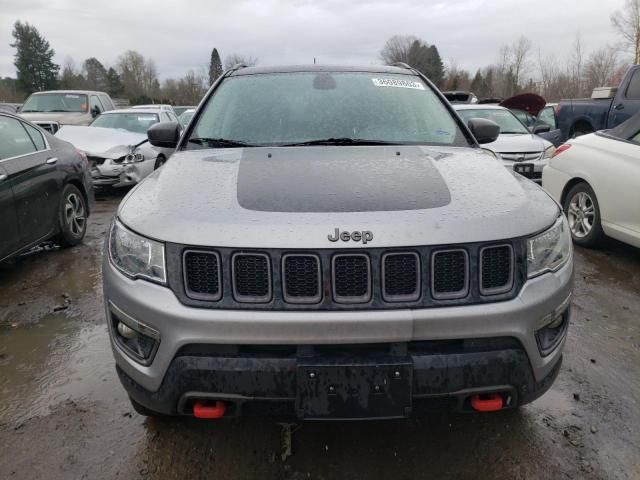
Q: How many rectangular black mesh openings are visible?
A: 7